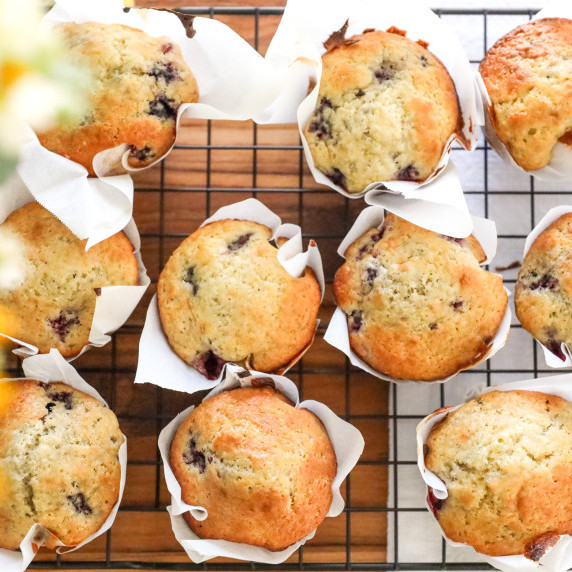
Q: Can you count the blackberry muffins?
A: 10